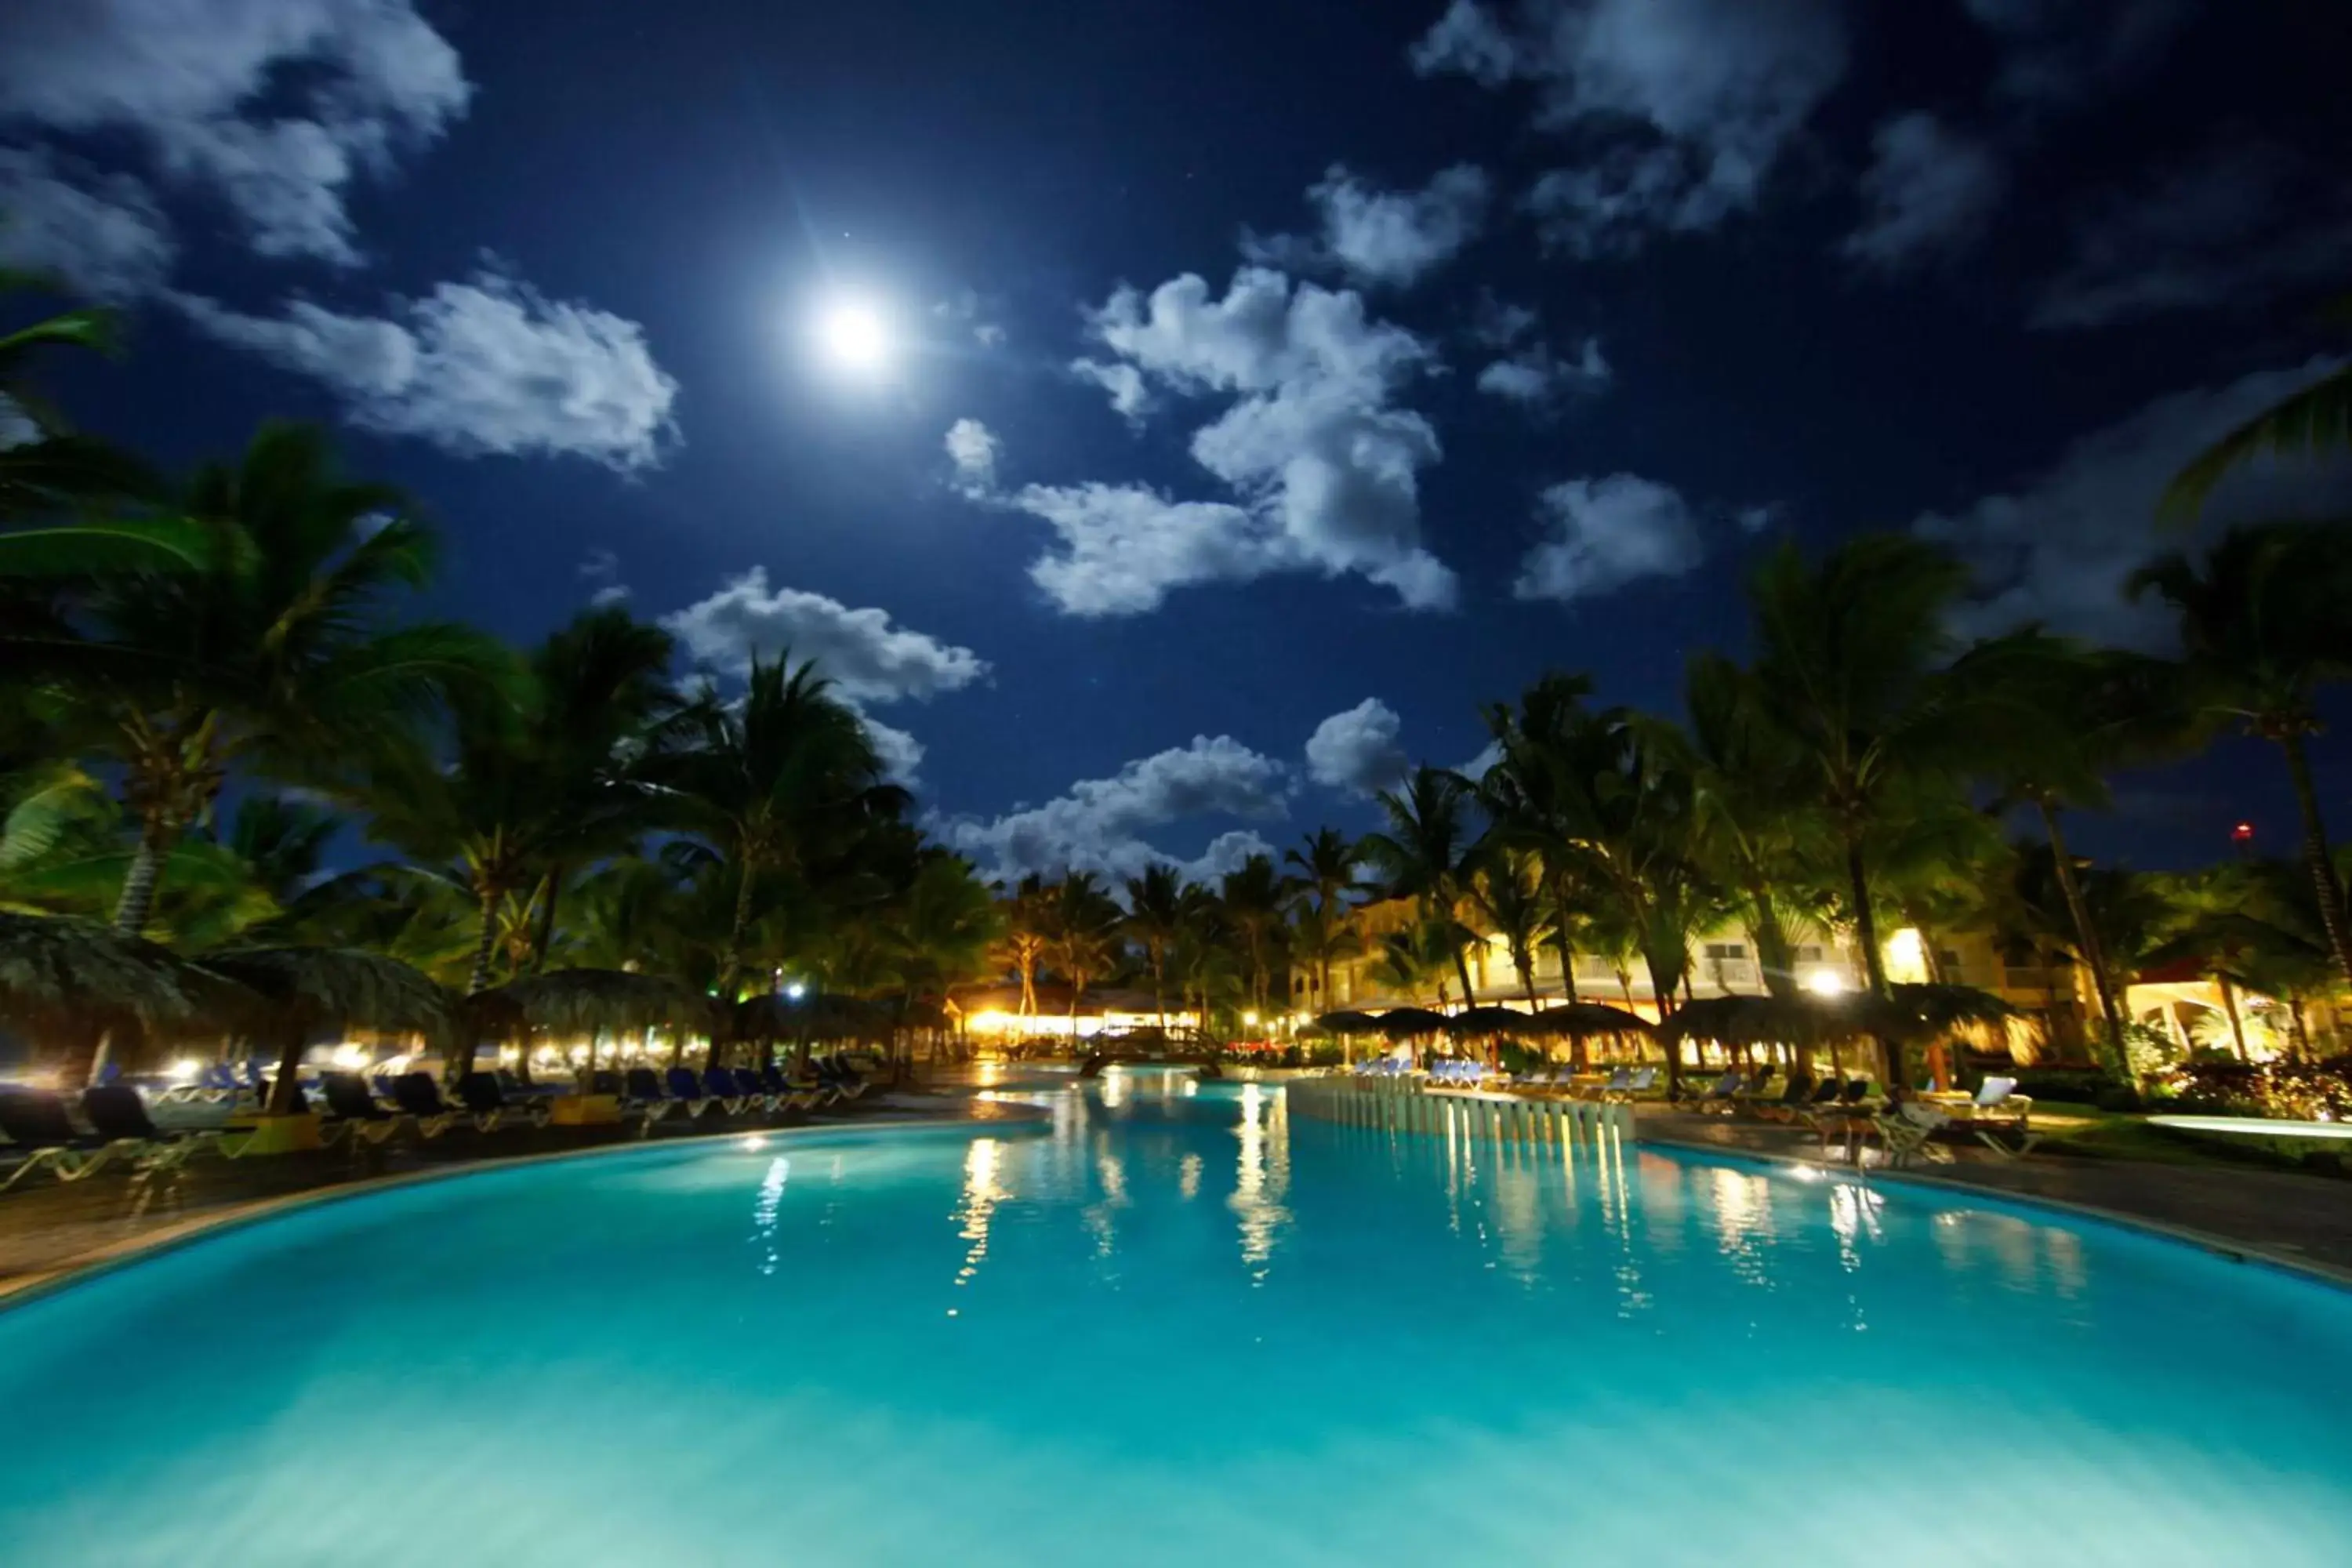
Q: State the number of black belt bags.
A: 0